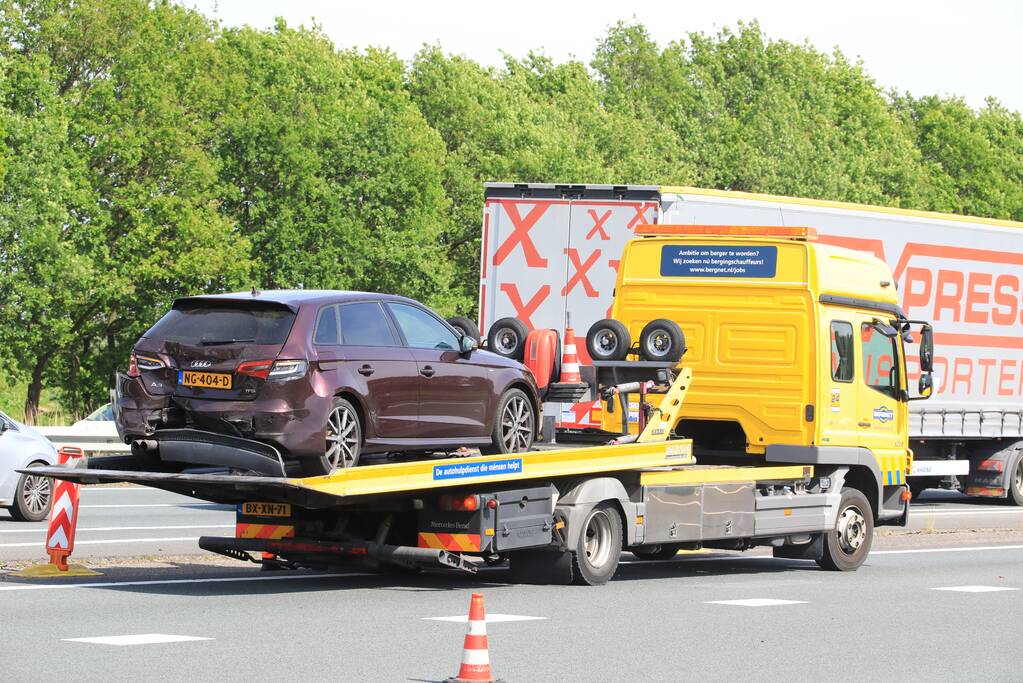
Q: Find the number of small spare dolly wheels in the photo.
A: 4